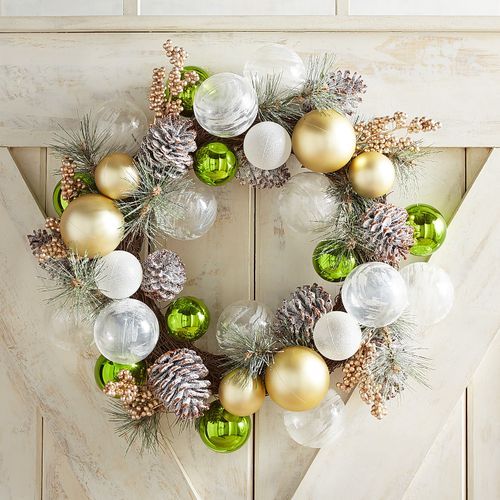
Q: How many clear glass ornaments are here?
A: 11